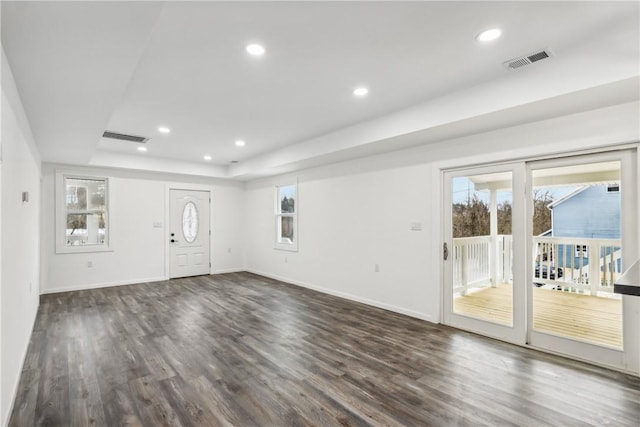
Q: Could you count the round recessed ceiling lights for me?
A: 7